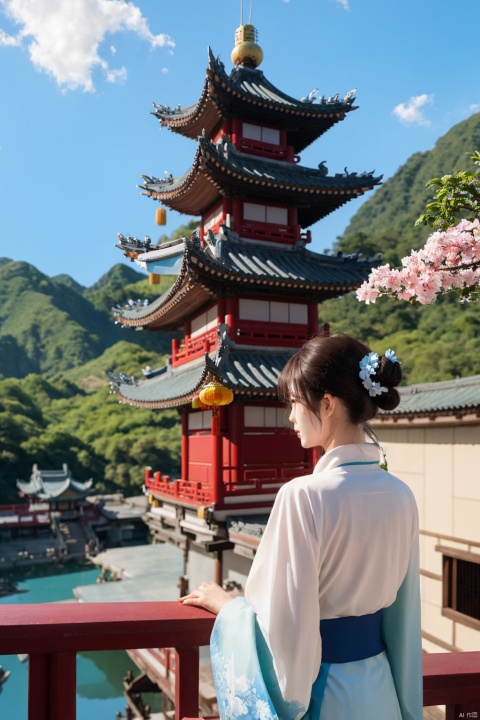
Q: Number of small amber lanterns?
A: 2